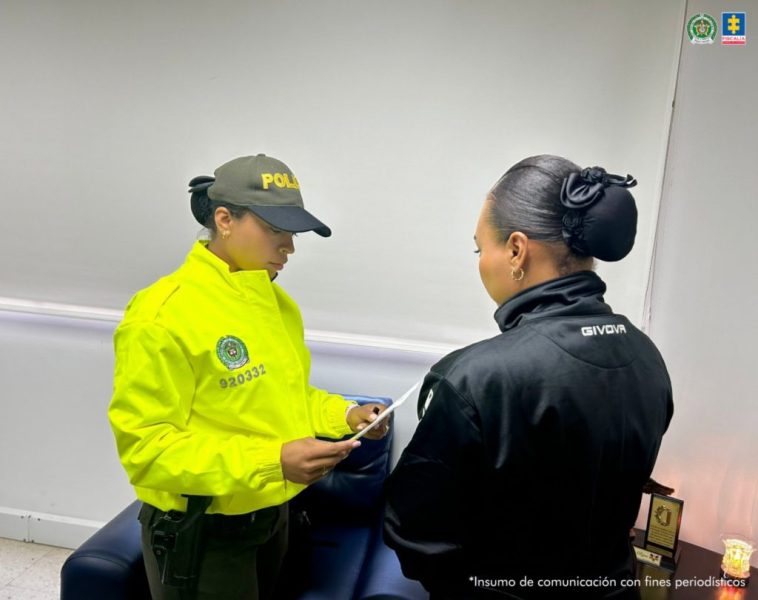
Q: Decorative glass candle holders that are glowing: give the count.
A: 1